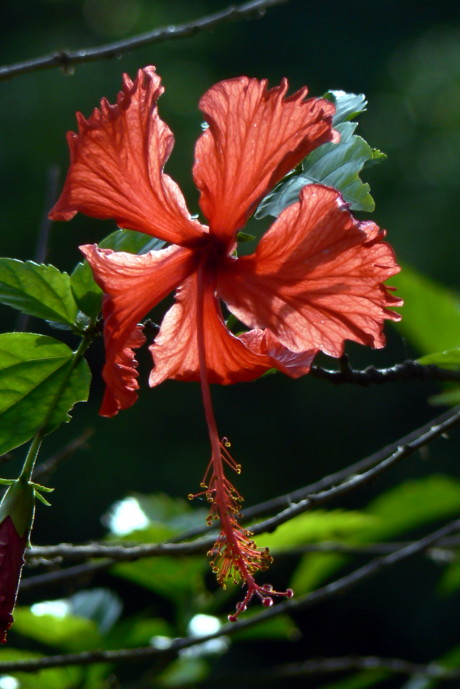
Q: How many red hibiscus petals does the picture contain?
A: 5